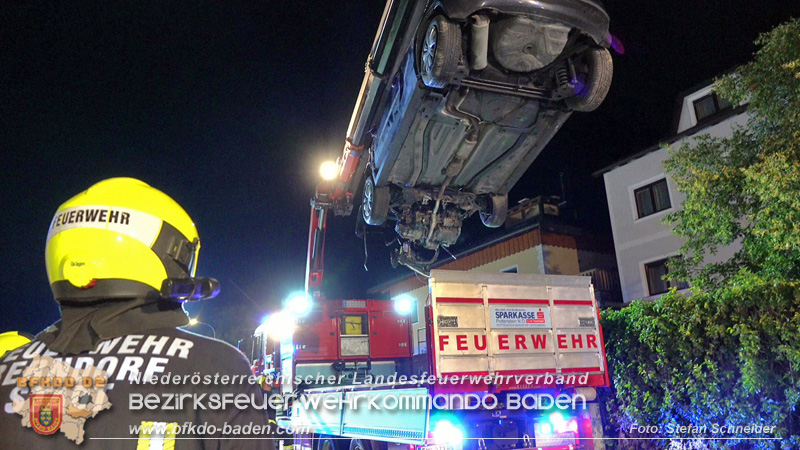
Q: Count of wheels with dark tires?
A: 4